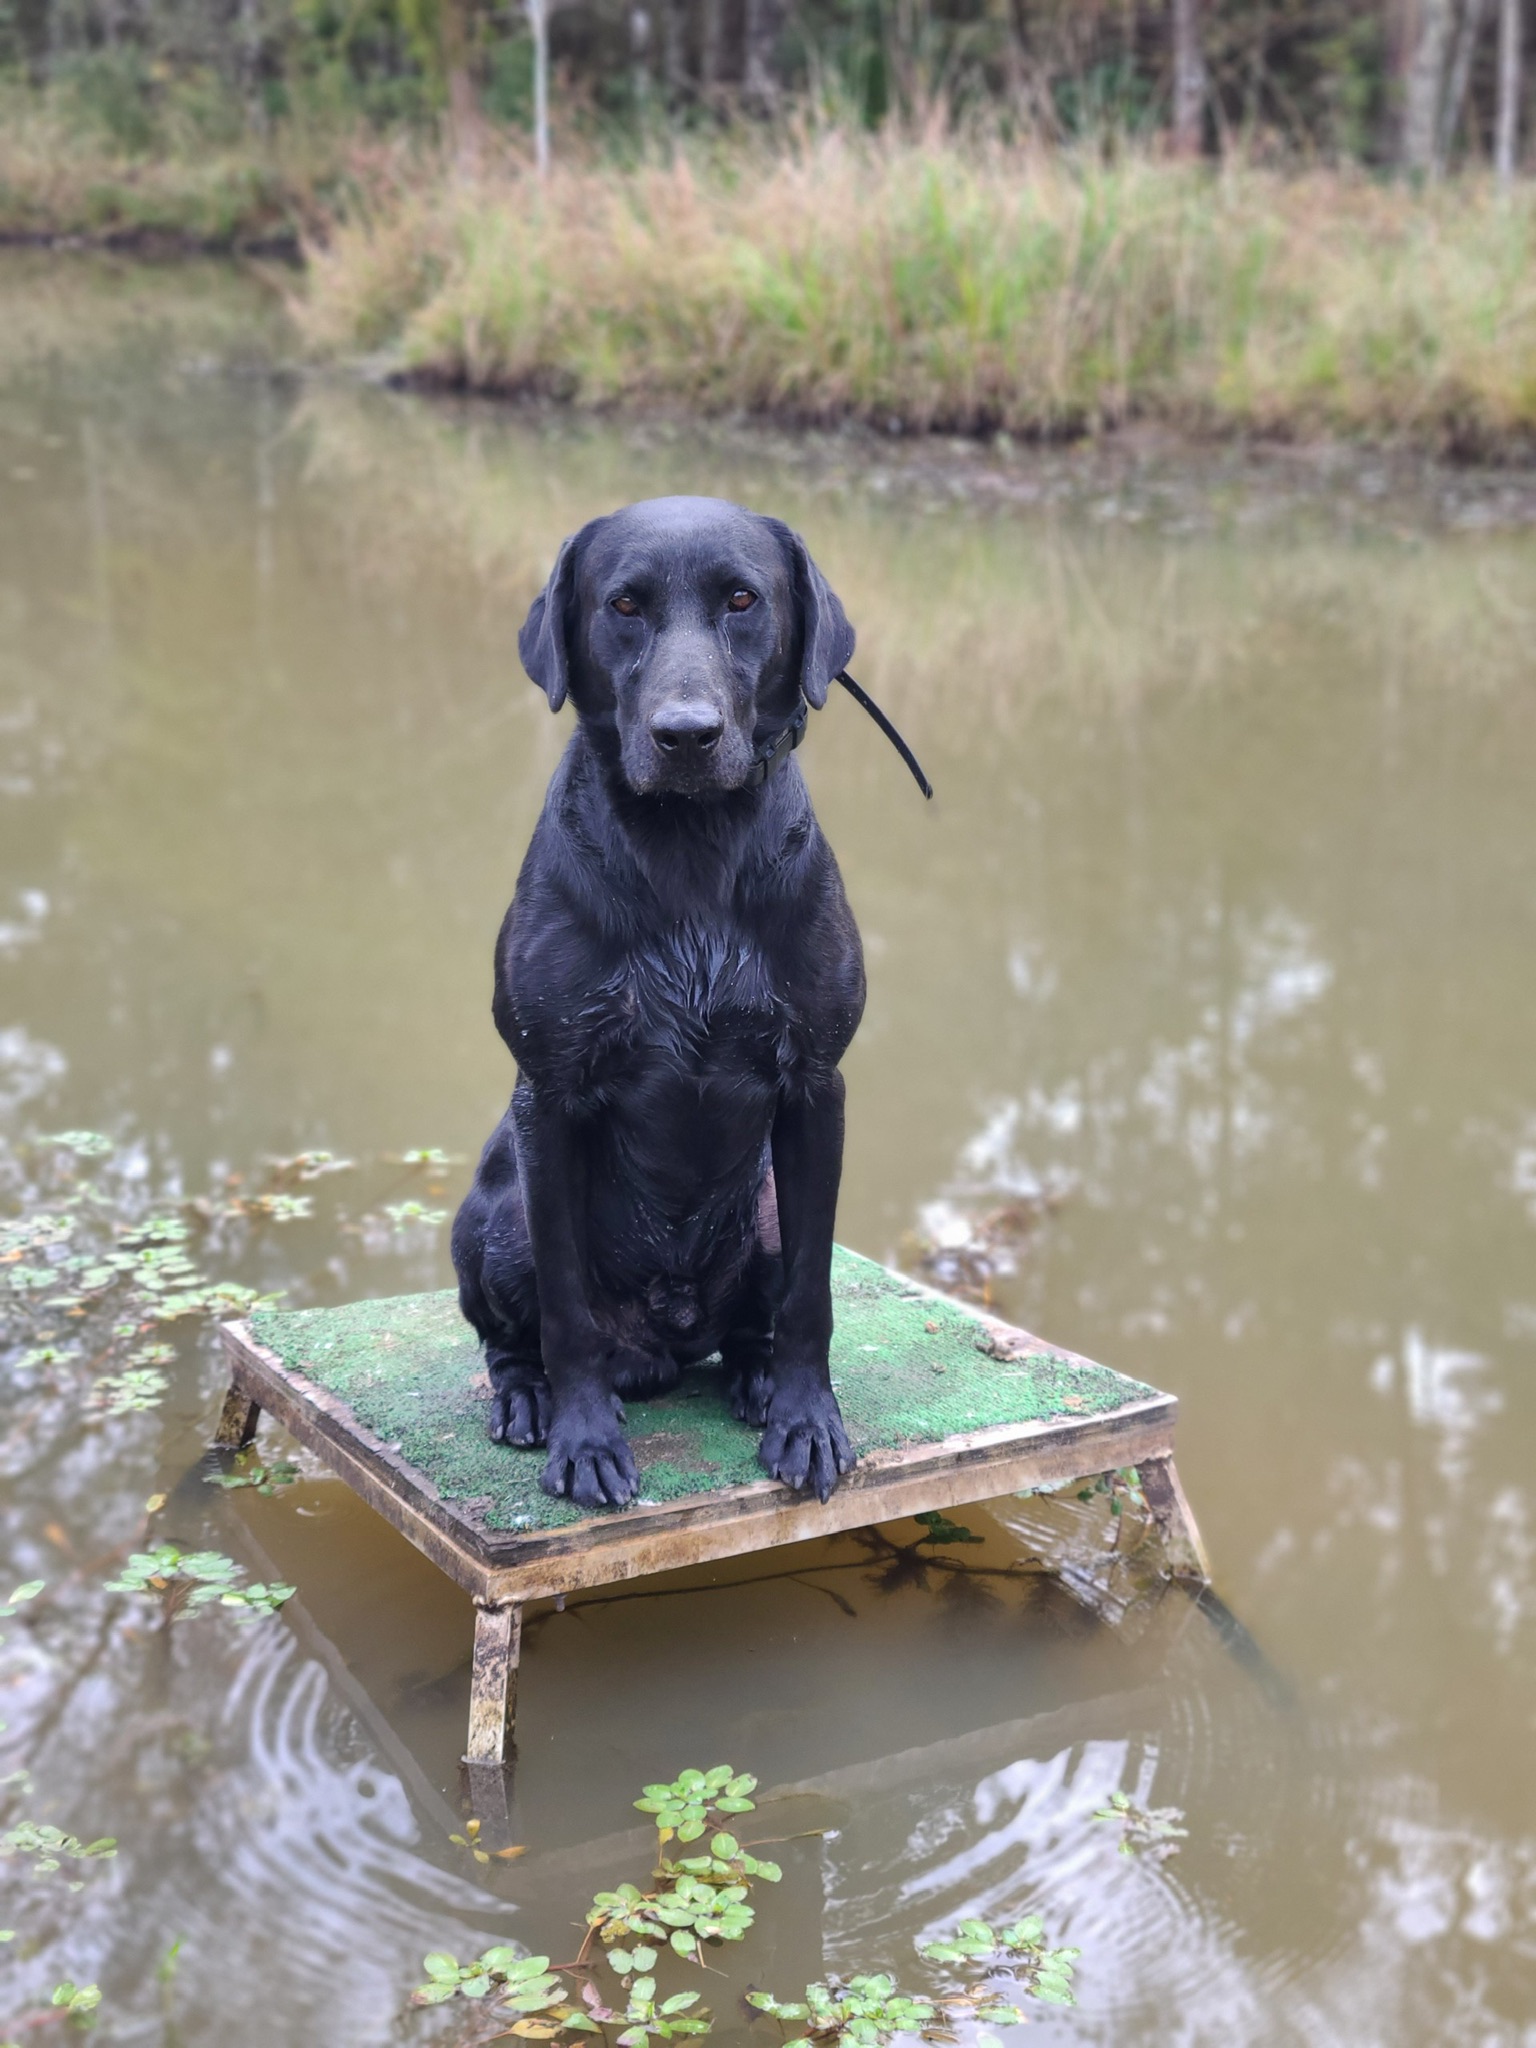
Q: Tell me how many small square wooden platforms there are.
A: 1